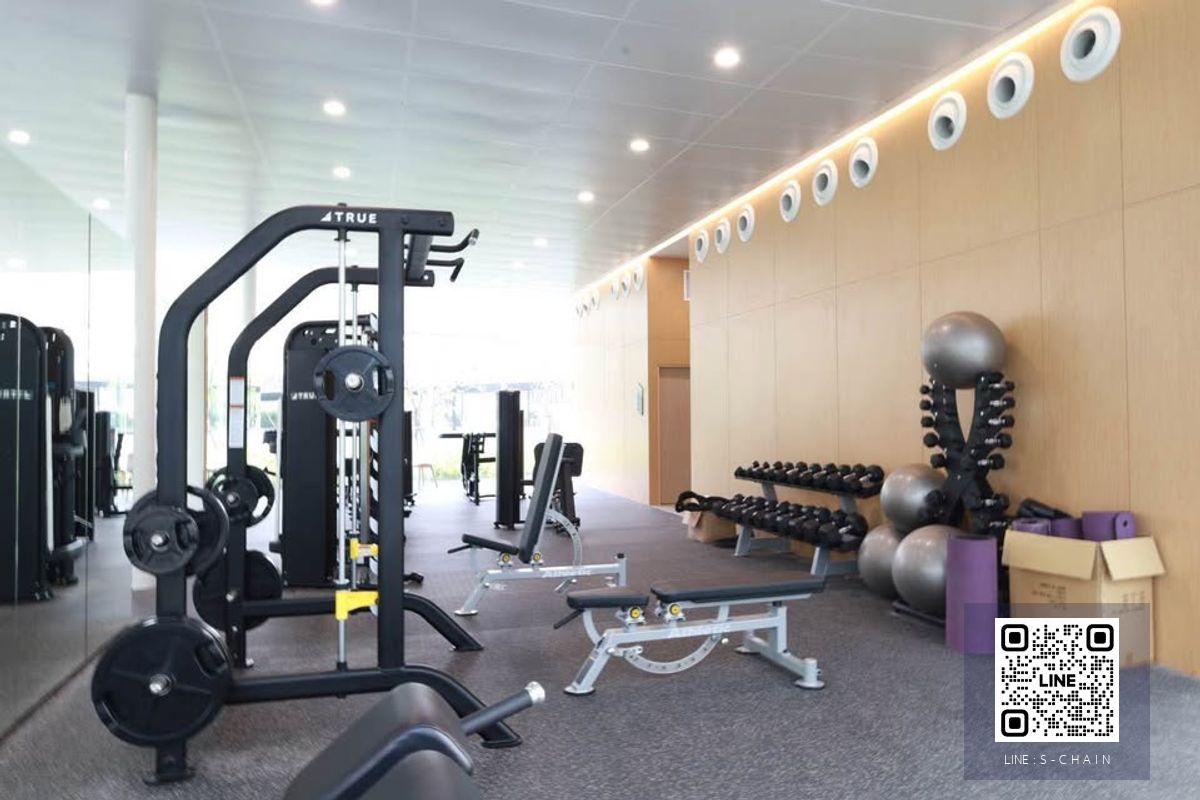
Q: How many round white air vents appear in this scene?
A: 15